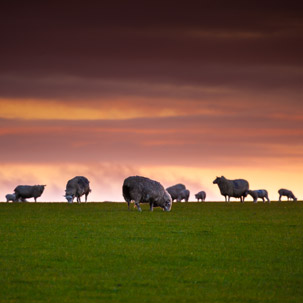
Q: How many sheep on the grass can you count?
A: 10